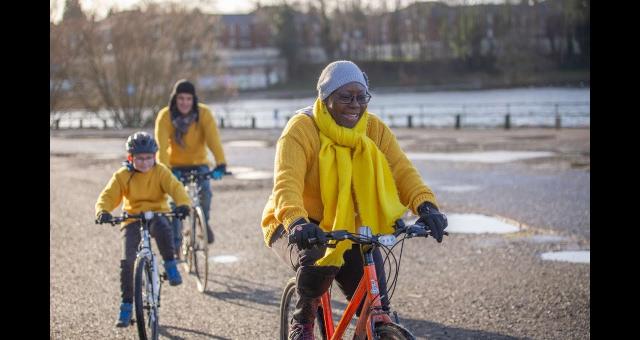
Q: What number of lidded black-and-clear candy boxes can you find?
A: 0